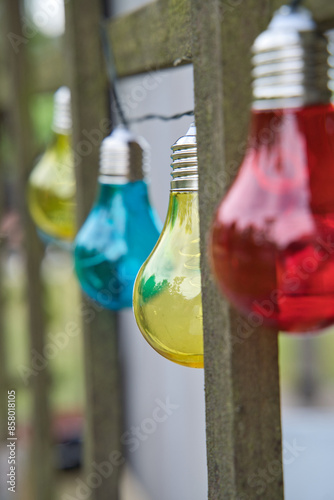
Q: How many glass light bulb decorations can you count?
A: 4